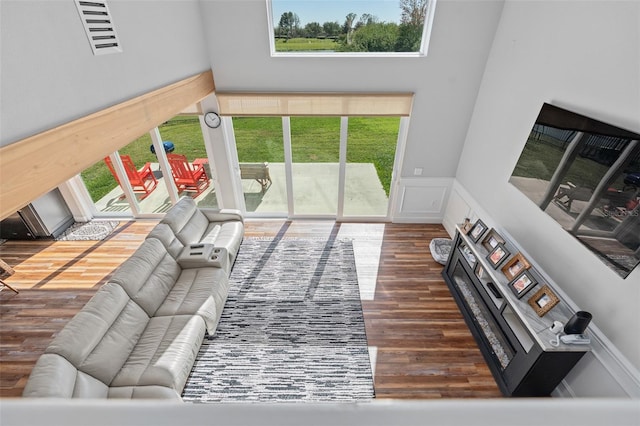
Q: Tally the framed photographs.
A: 6